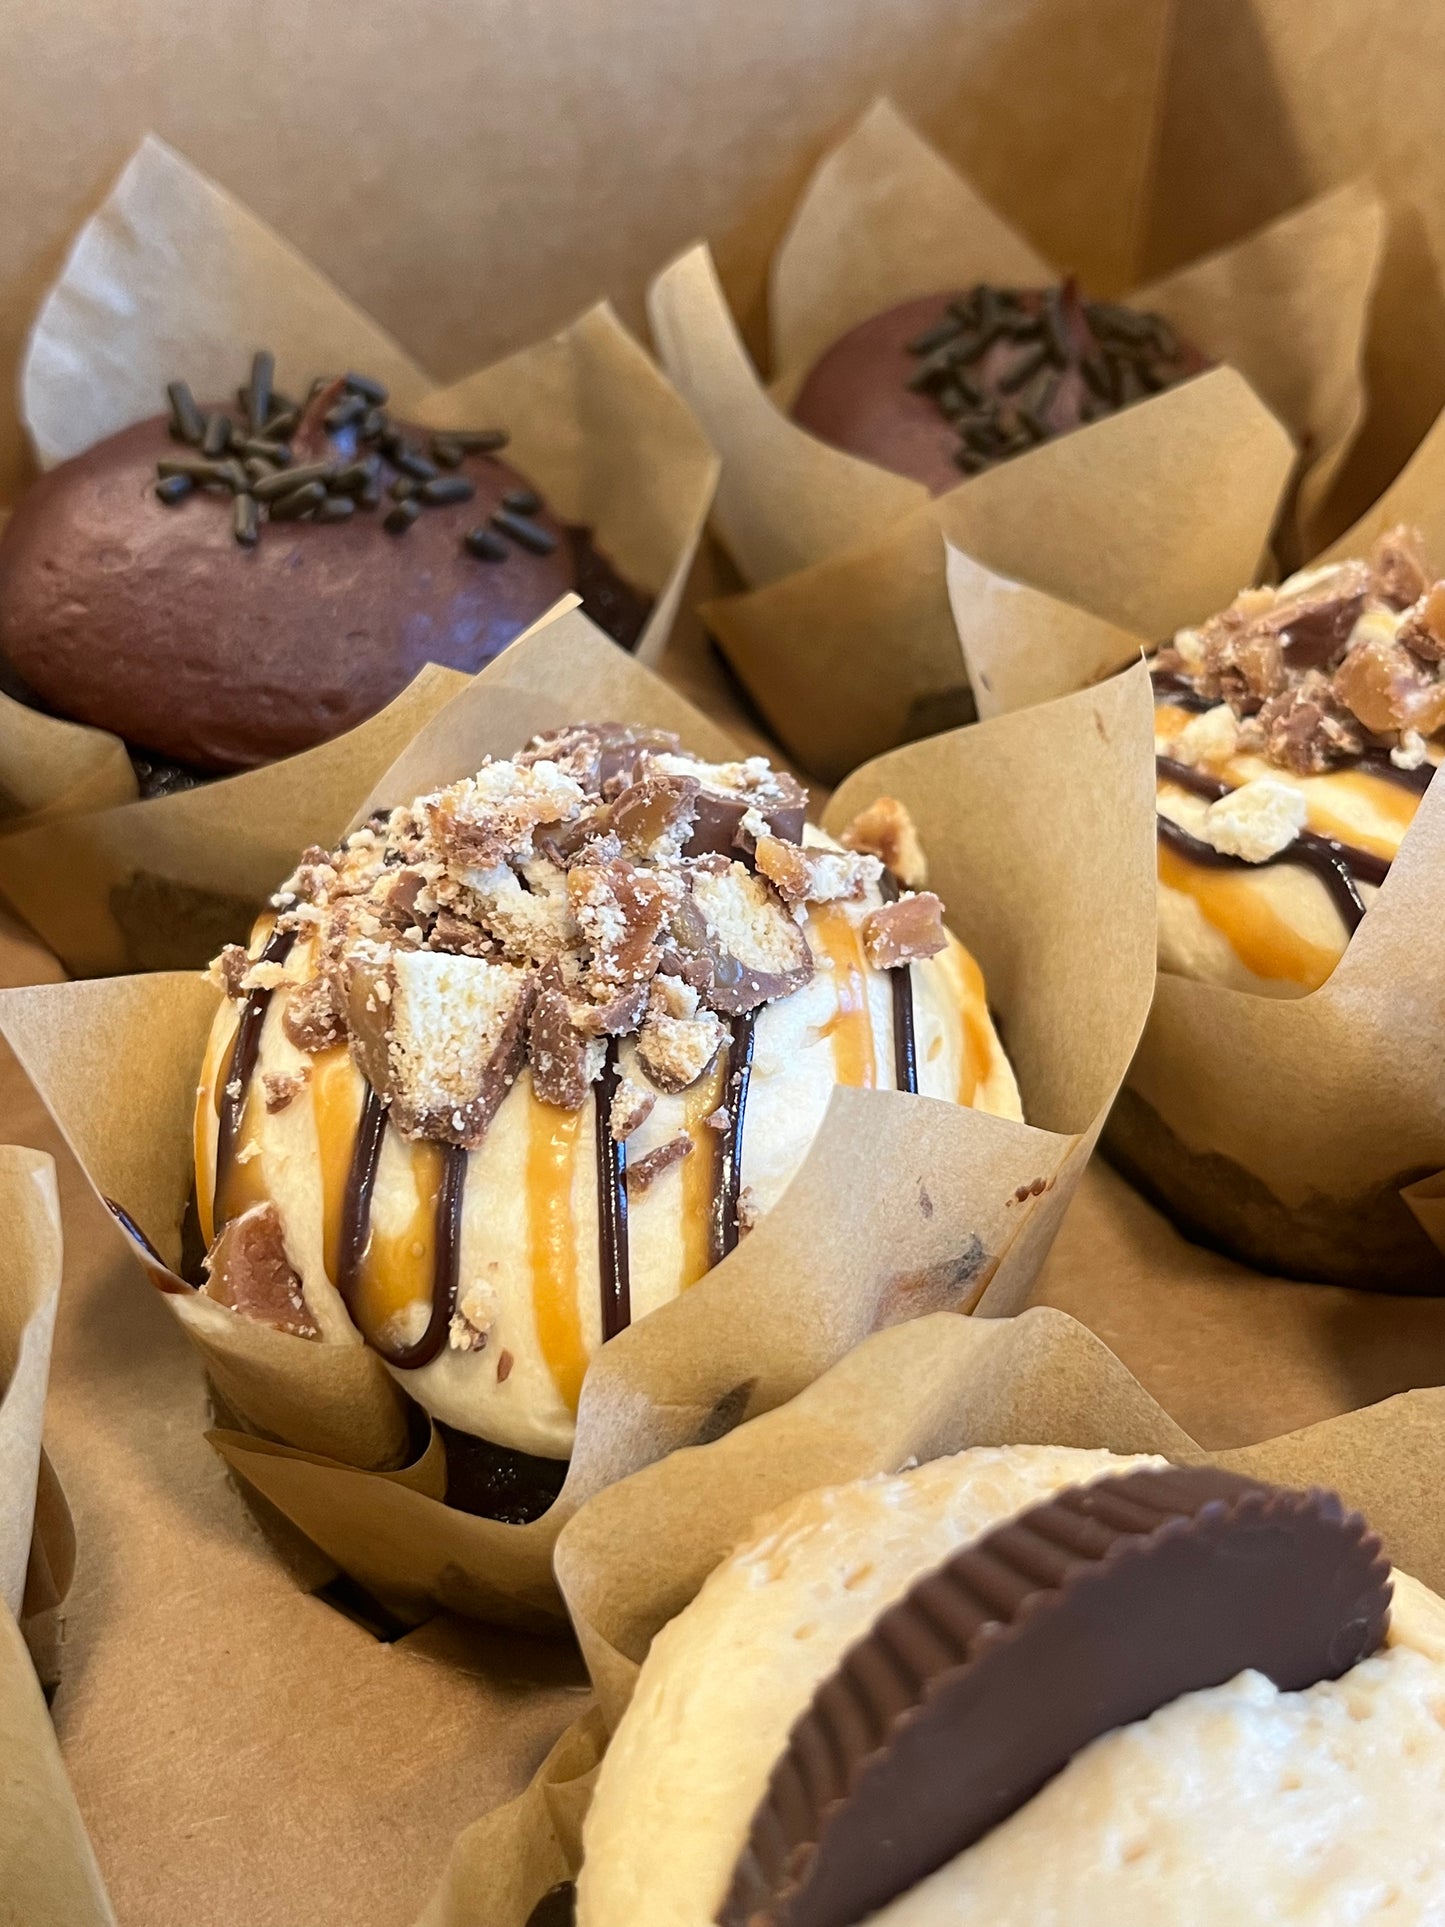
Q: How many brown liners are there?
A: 6